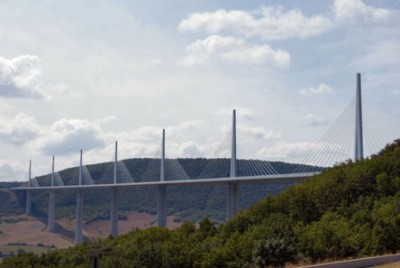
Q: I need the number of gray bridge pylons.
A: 7